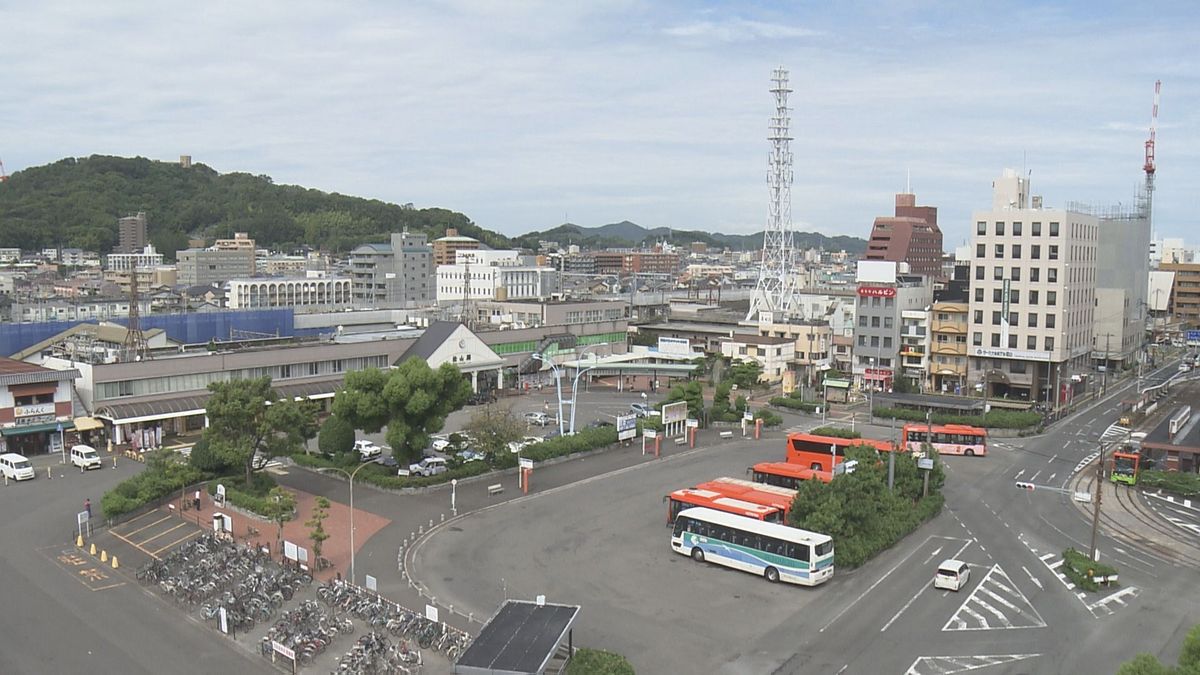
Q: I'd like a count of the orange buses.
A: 5